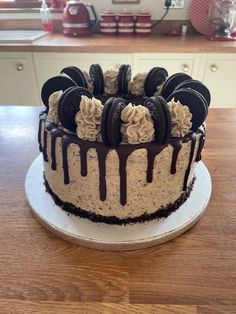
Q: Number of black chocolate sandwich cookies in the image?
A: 11